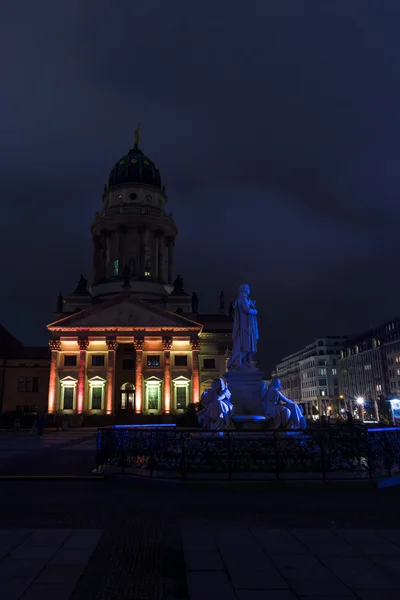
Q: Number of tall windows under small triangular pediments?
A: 4